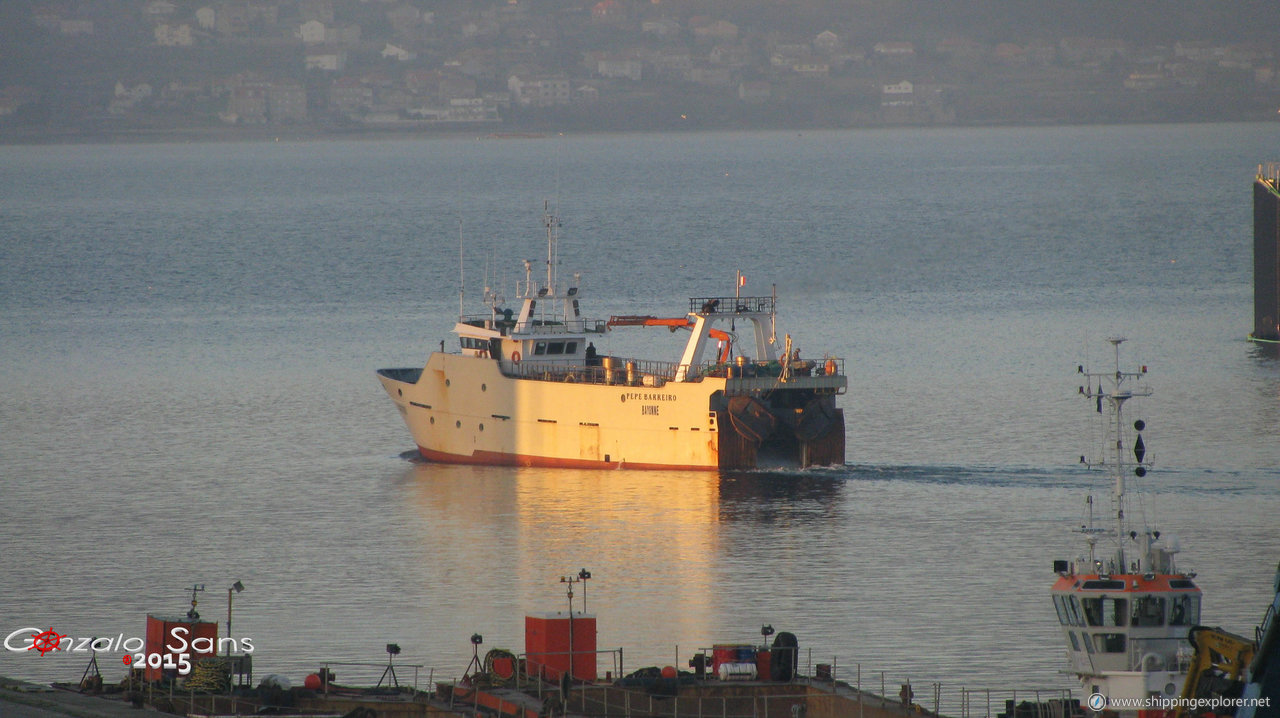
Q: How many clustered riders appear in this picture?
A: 0